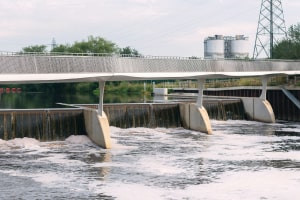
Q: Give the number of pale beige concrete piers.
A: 3